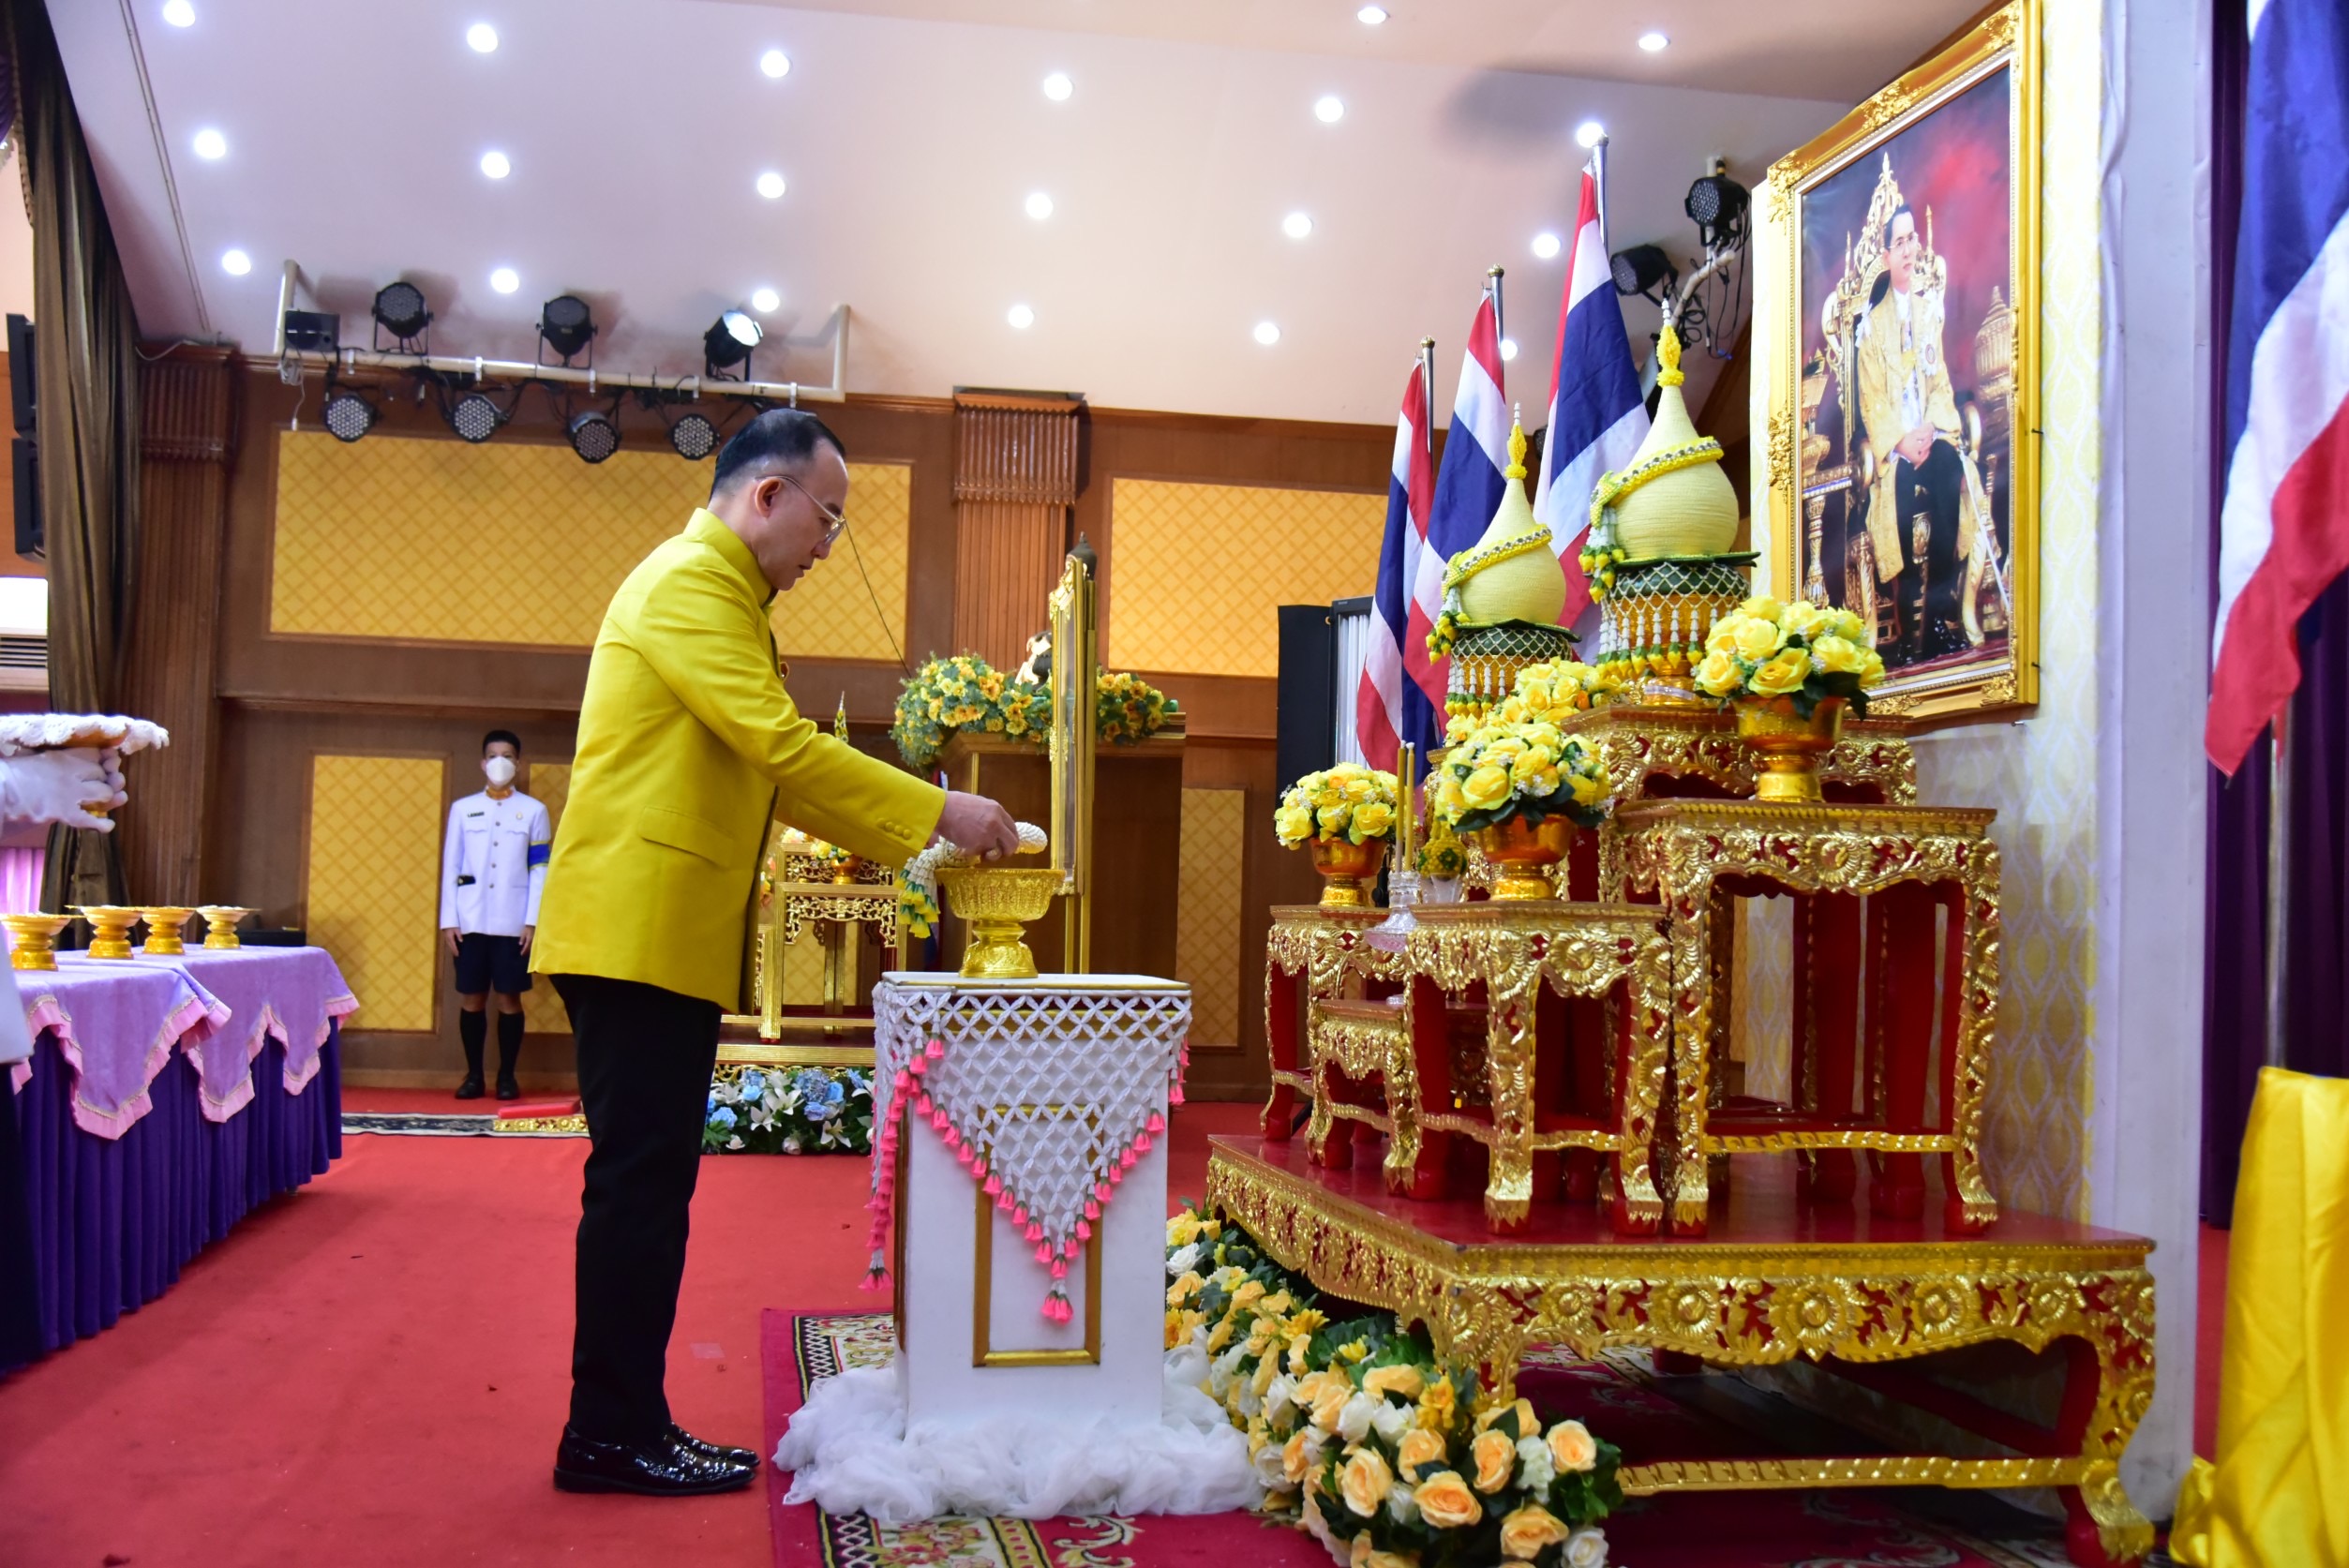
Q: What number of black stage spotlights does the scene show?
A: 9